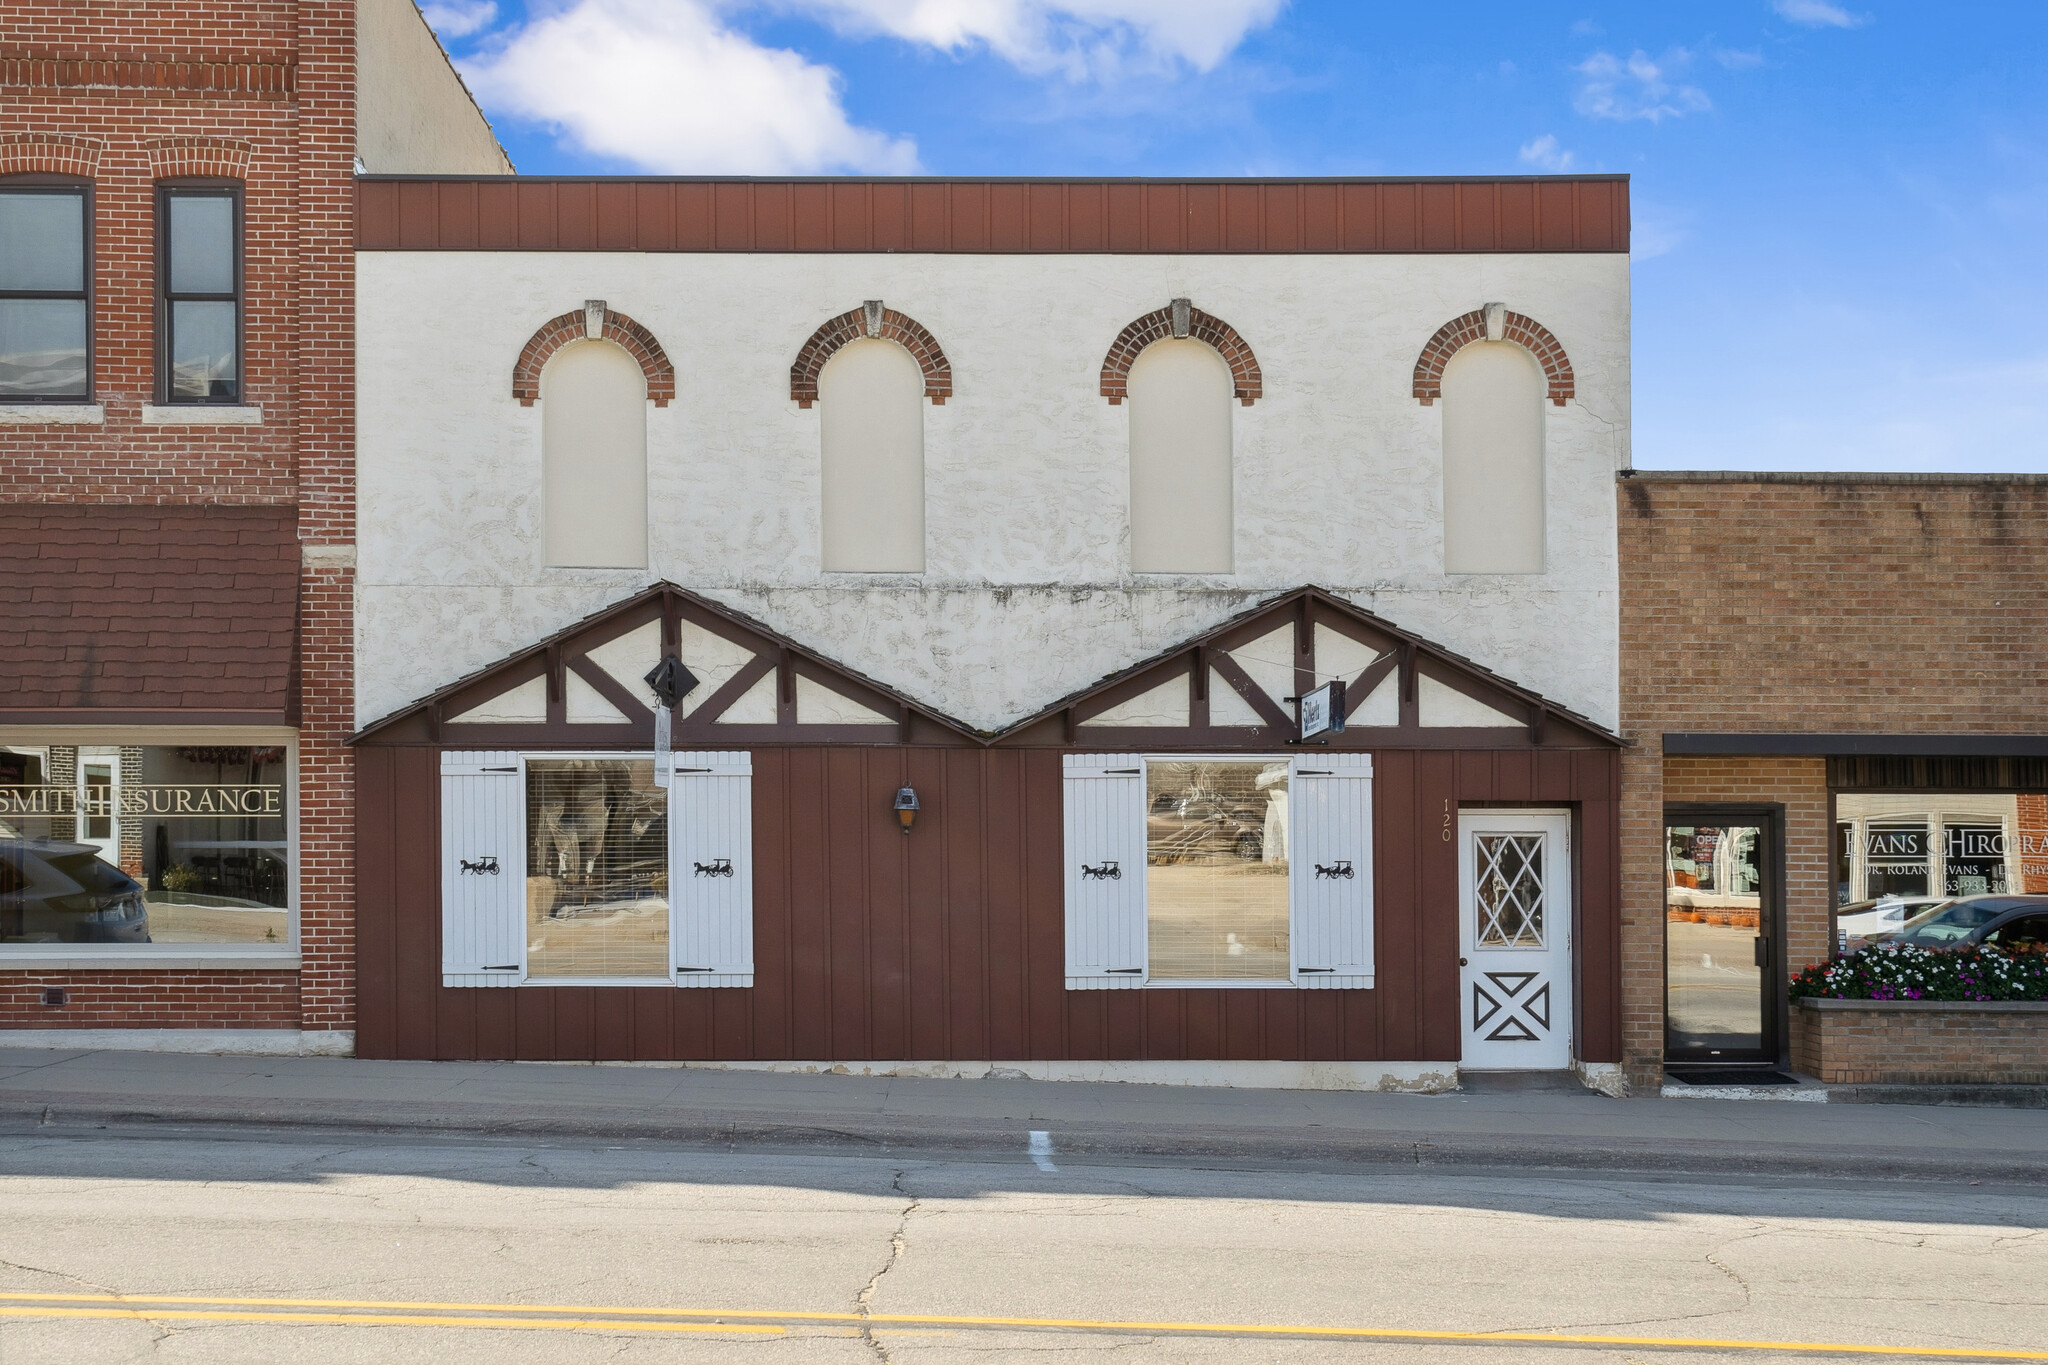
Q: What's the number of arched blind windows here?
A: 4